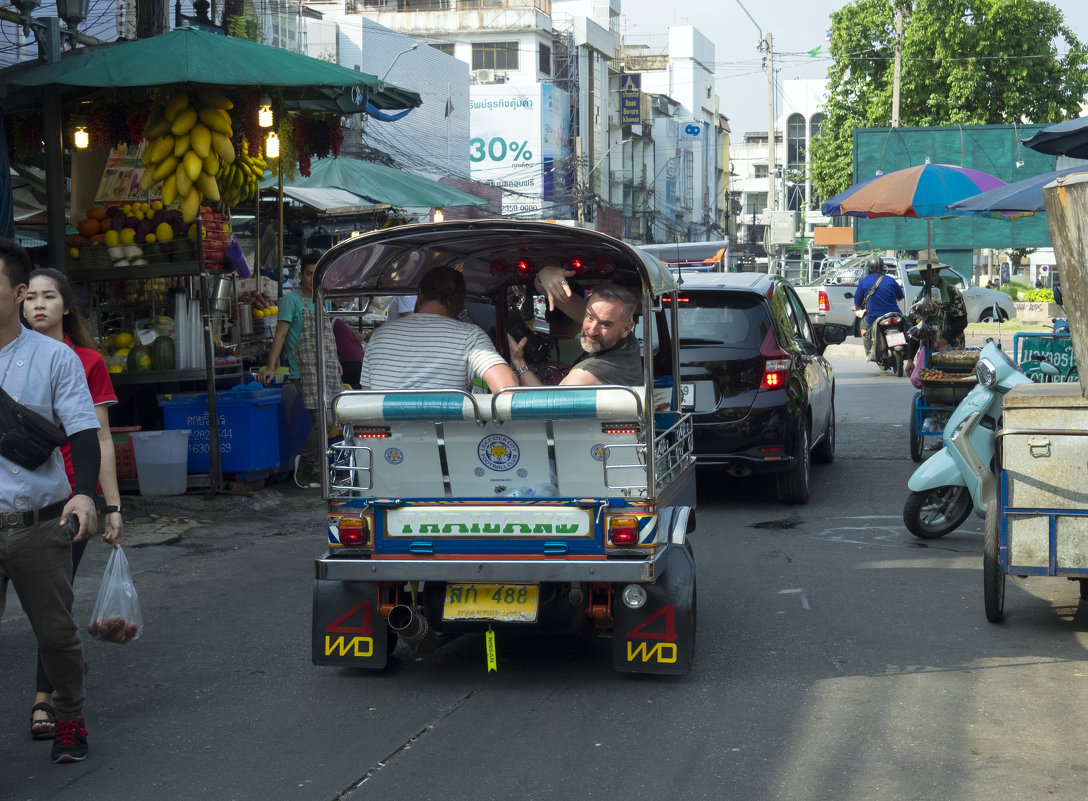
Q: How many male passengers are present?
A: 2